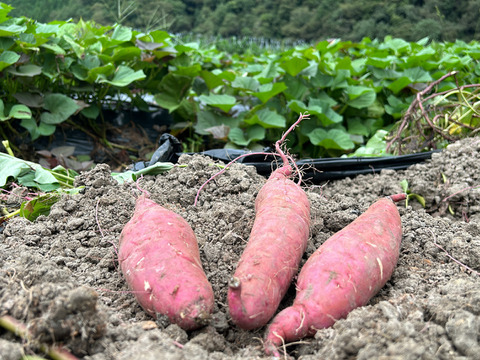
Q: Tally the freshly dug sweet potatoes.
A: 3